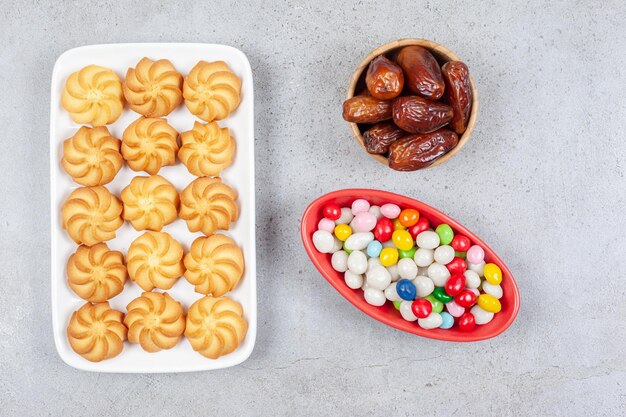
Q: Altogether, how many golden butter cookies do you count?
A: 15